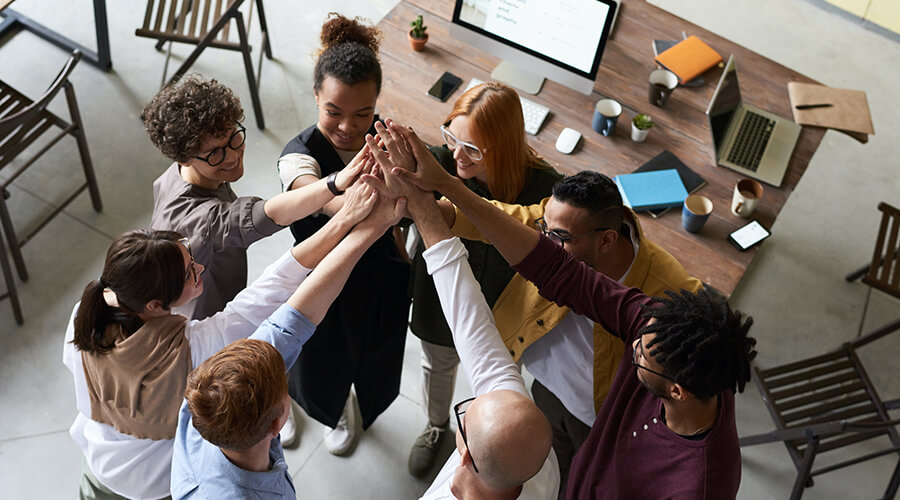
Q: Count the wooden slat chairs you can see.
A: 4